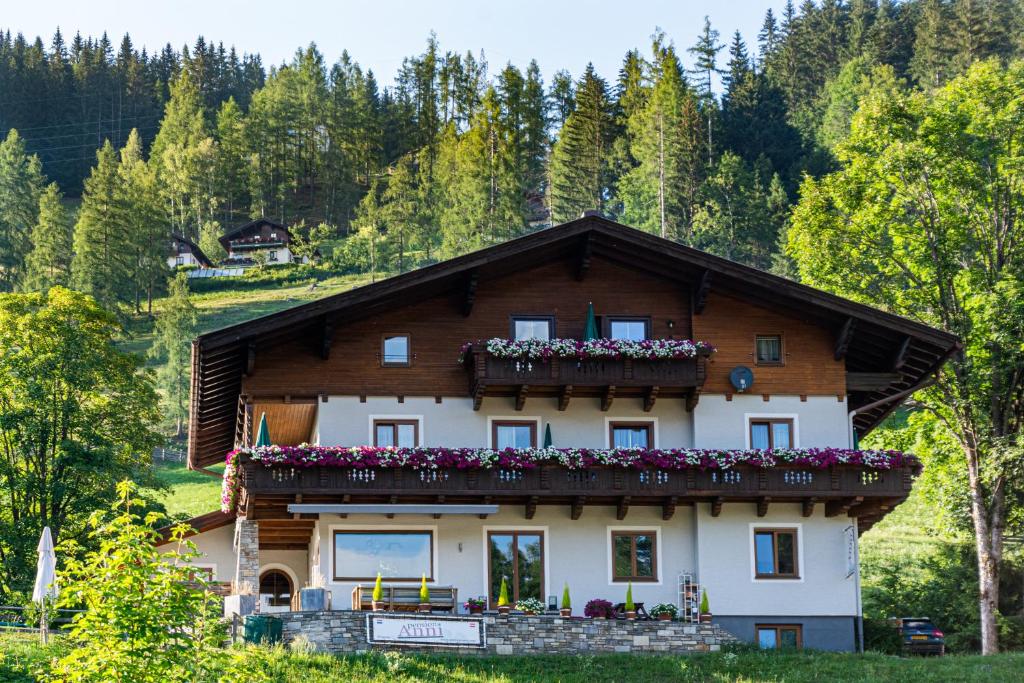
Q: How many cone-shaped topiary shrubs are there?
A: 6